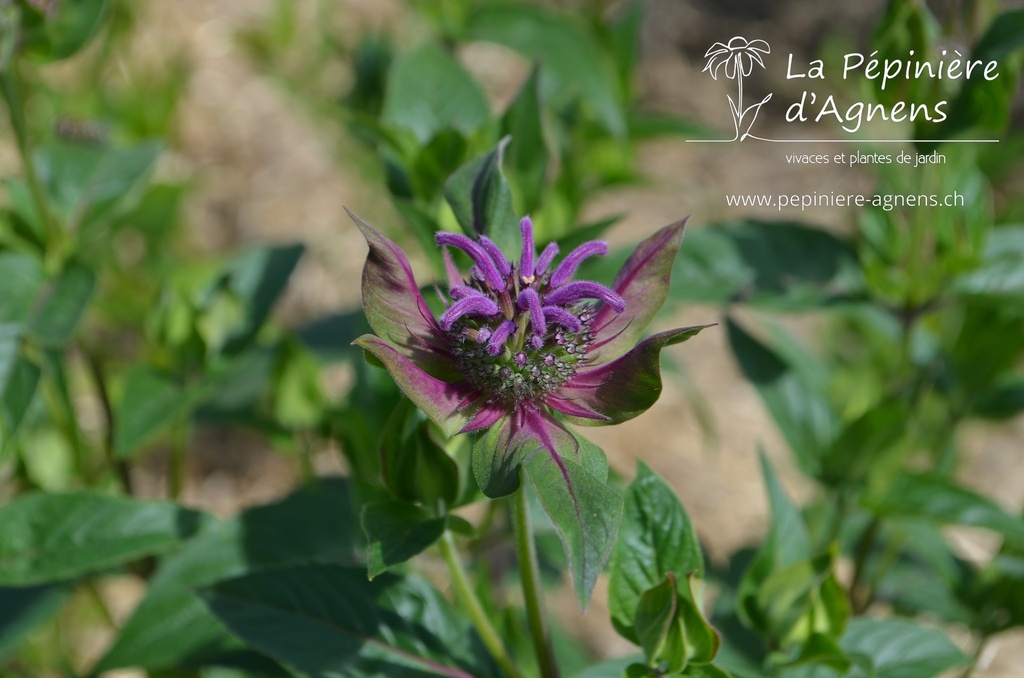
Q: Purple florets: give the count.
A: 11